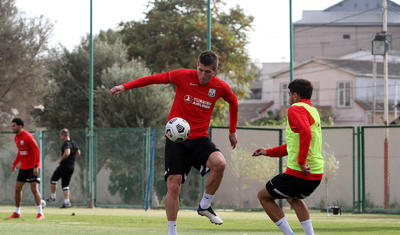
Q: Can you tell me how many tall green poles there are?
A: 3